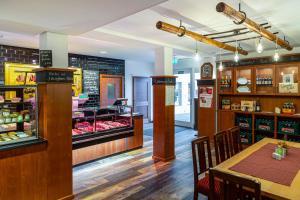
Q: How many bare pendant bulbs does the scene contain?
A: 5